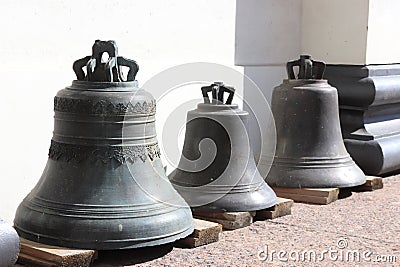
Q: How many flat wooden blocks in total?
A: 6